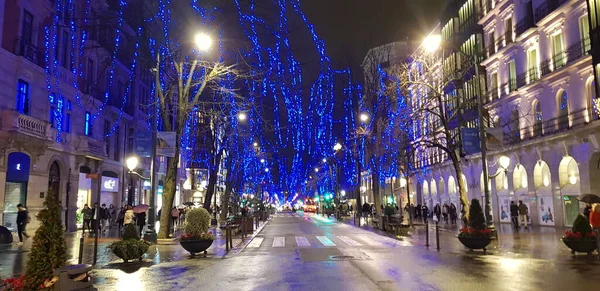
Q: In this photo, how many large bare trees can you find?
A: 2